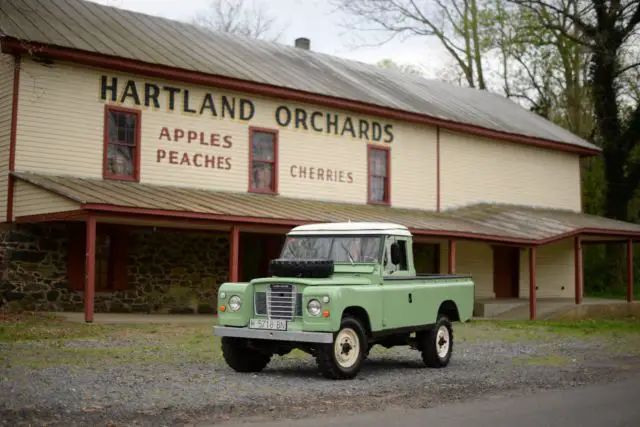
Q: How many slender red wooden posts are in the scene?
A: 6